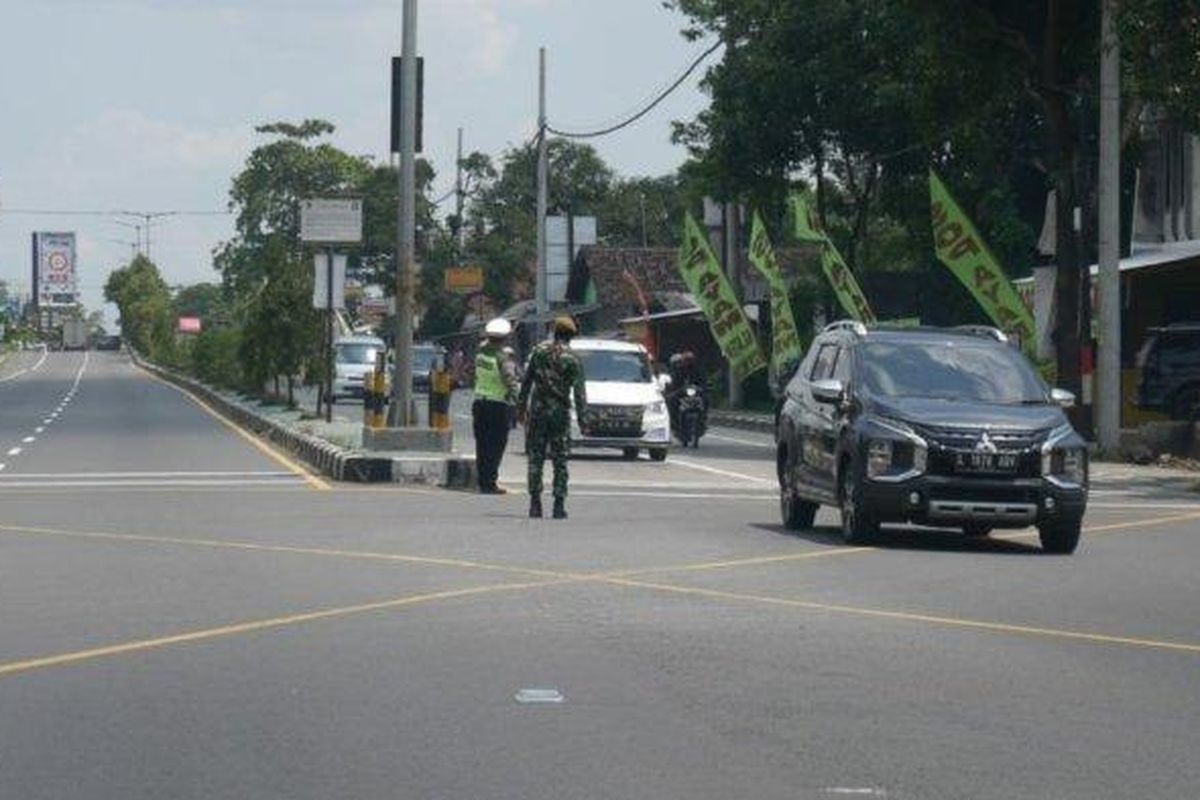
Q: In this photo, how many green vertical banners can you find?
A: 4